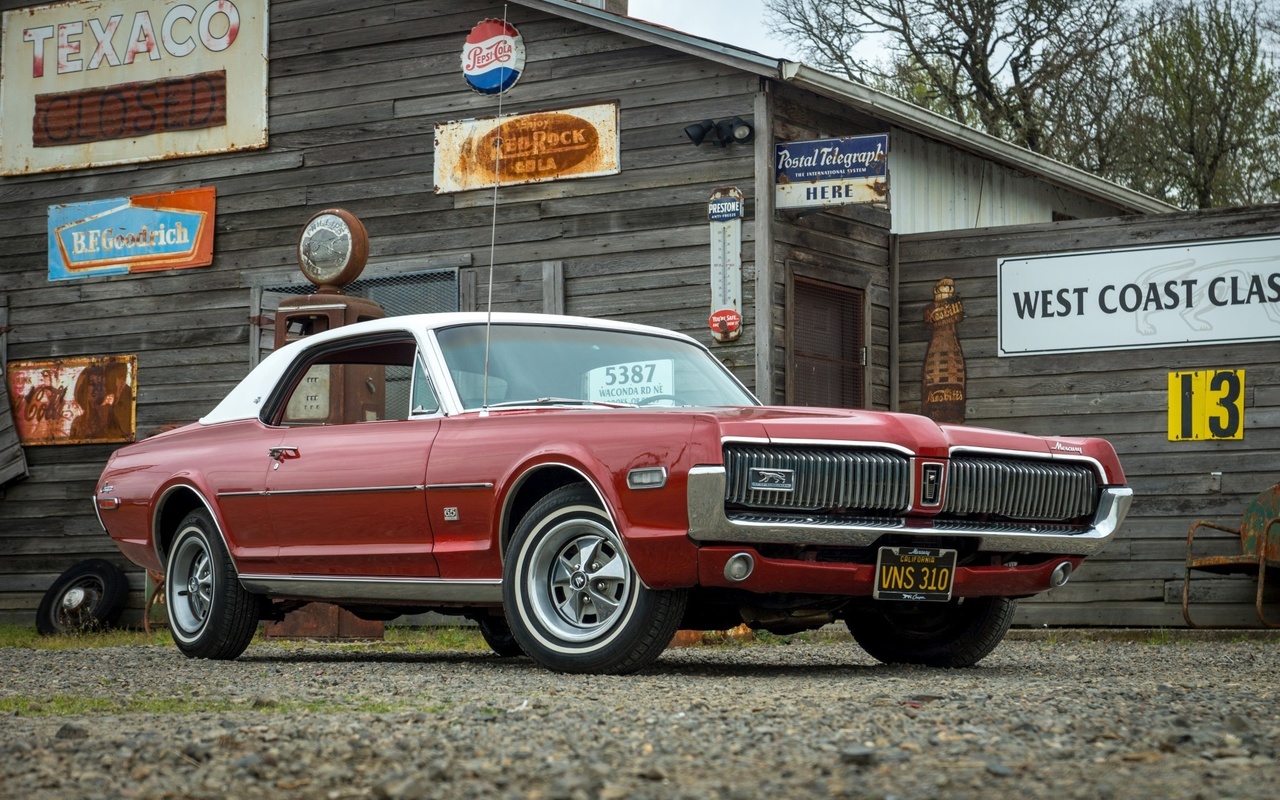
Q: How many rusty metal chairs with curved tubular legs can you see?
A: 1